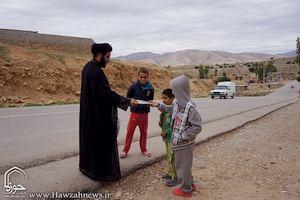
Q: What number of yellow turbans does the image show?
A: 0